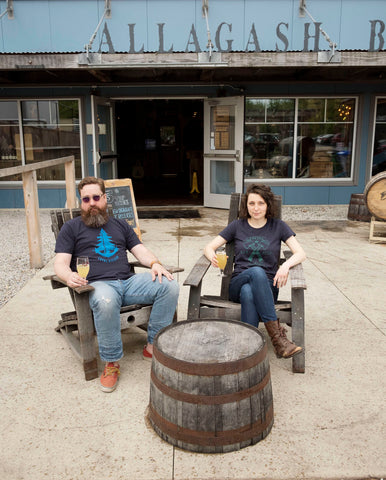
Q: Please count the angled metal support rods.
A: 4